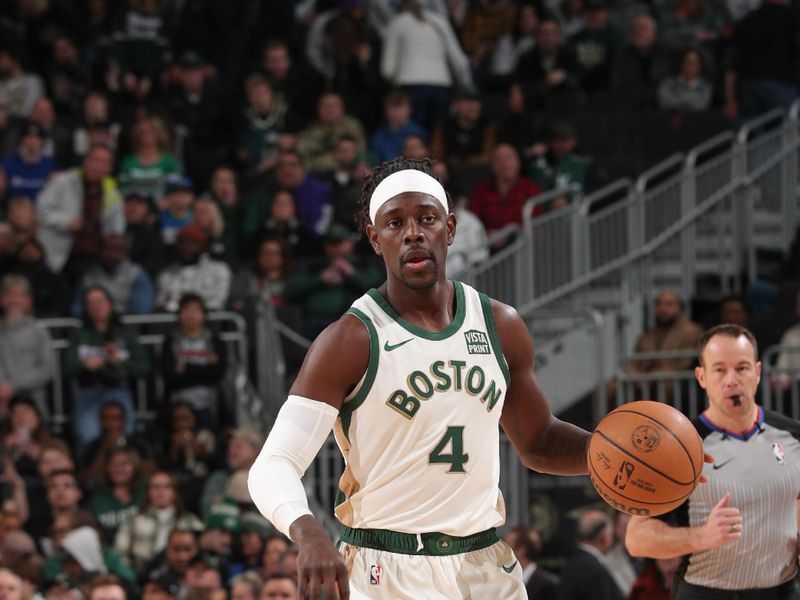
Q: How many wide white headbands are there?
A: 1